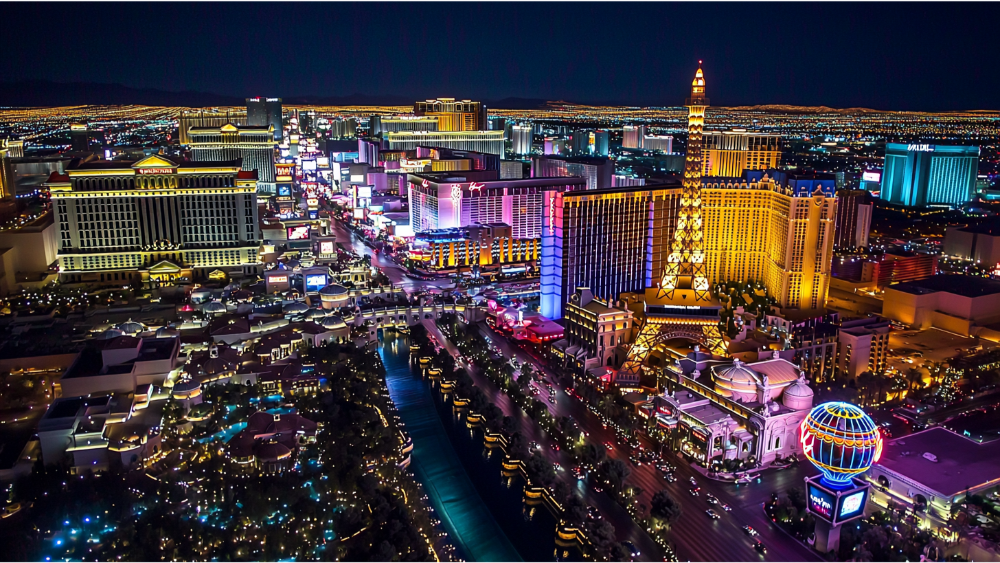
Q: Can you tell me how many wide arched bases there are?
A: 1